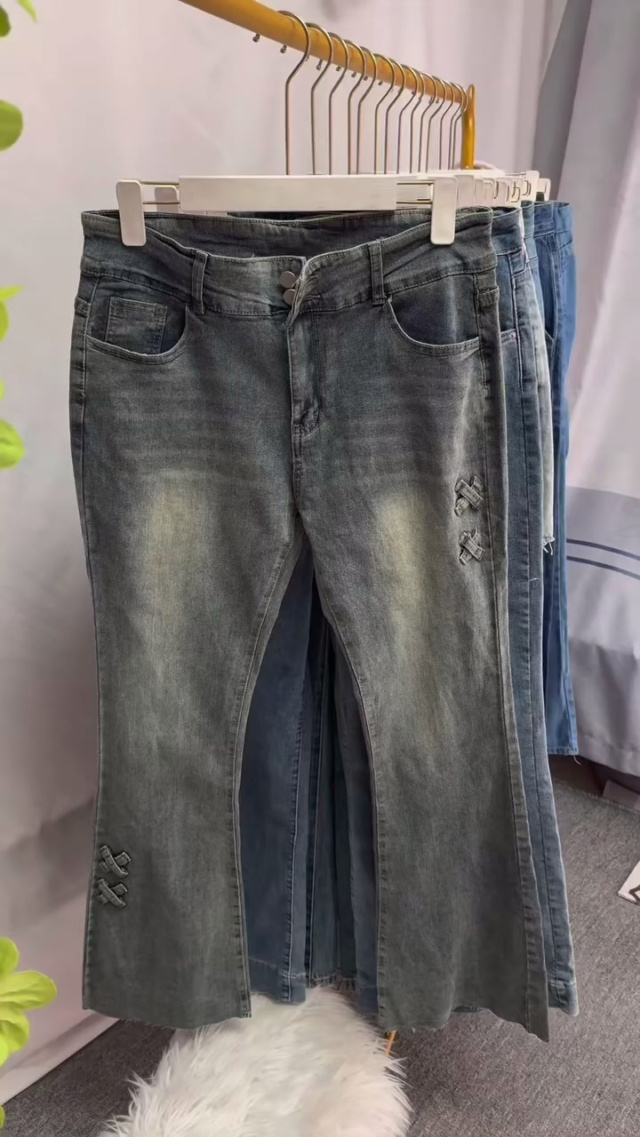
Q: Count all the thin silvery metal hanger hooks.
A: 14